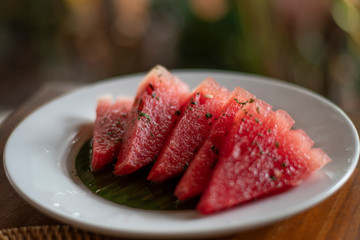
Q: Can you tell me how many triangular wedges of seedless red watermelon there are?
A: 5